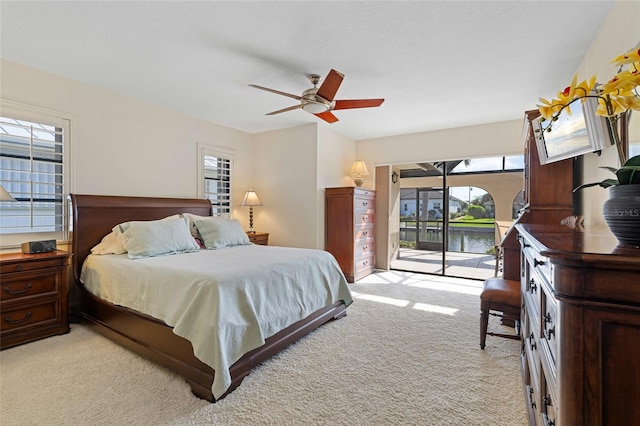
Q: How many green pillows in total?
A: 2